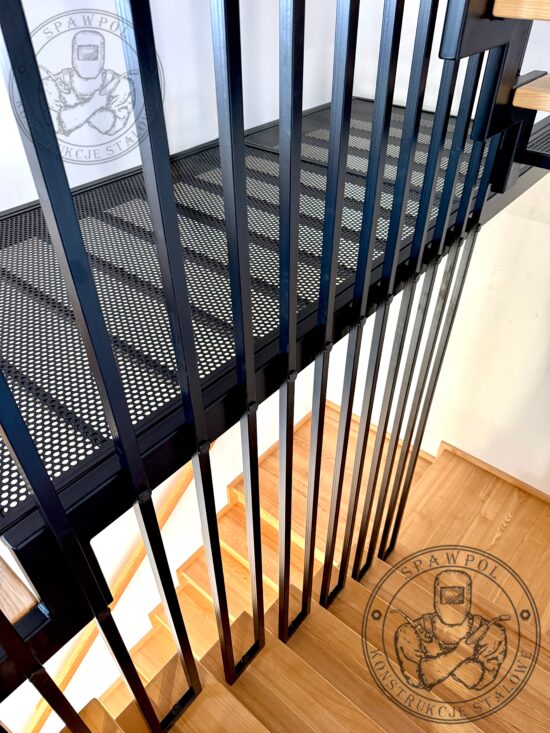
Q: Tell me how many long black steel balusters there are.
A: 13